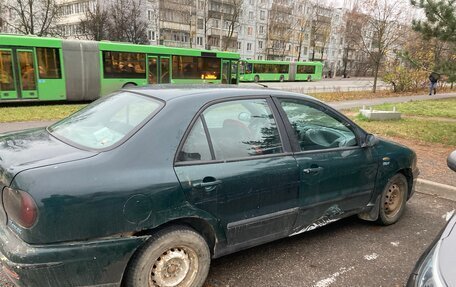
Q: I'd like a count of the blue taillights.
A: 0